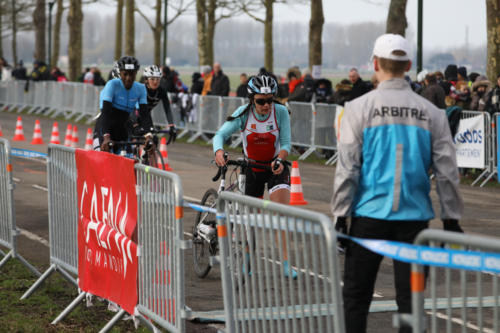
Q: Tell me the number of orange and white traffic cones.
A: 9